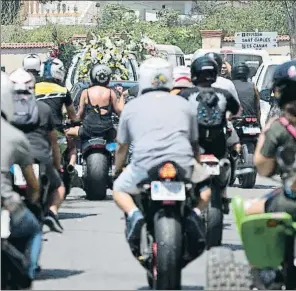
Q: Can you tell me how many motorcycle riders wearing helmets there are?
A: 11